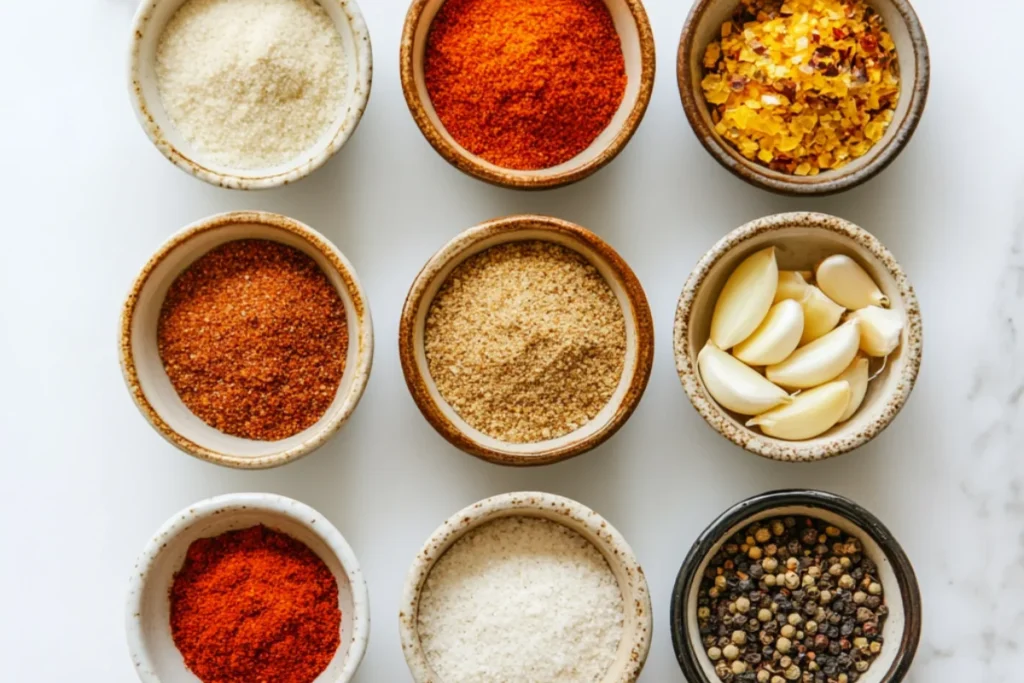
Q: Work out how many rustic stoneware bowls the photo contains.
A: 9